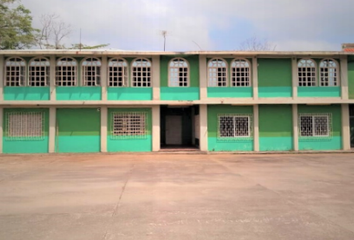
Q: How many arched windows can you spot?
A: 11